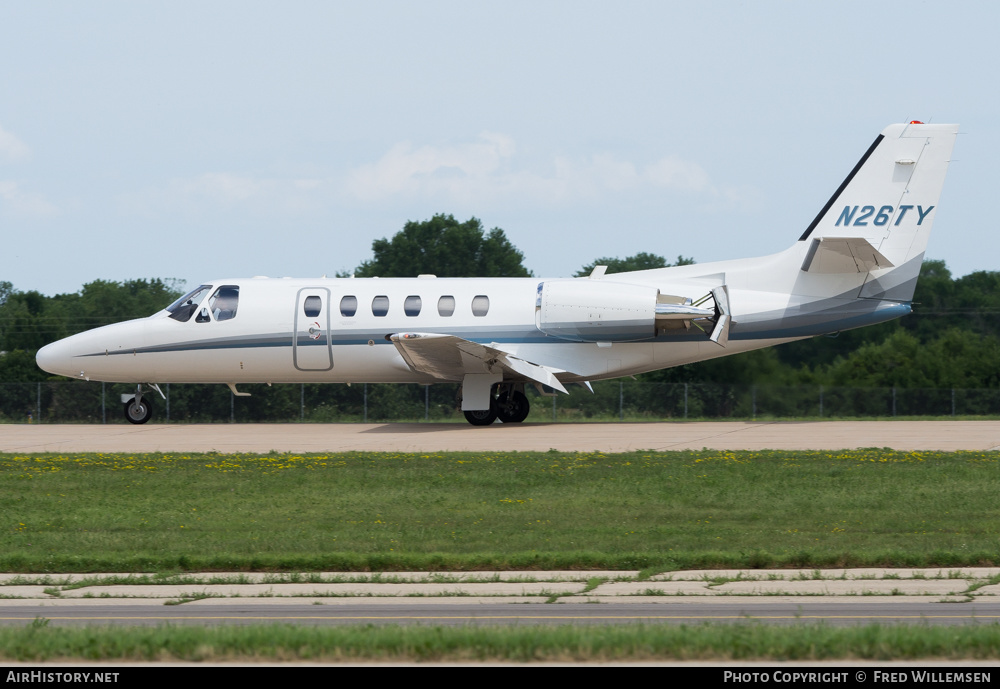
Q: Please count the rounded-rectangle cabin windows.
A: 6